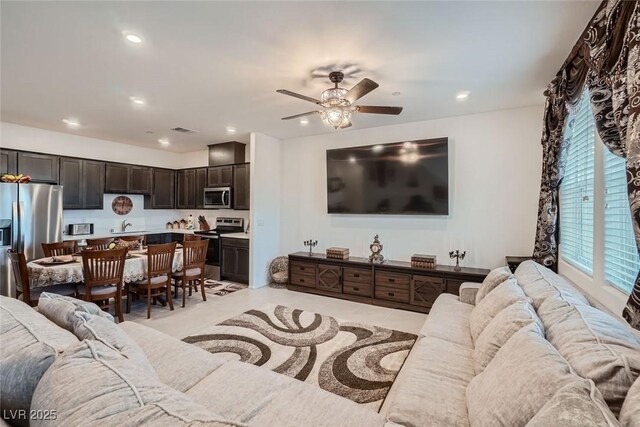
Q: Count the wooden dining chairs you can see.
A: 8